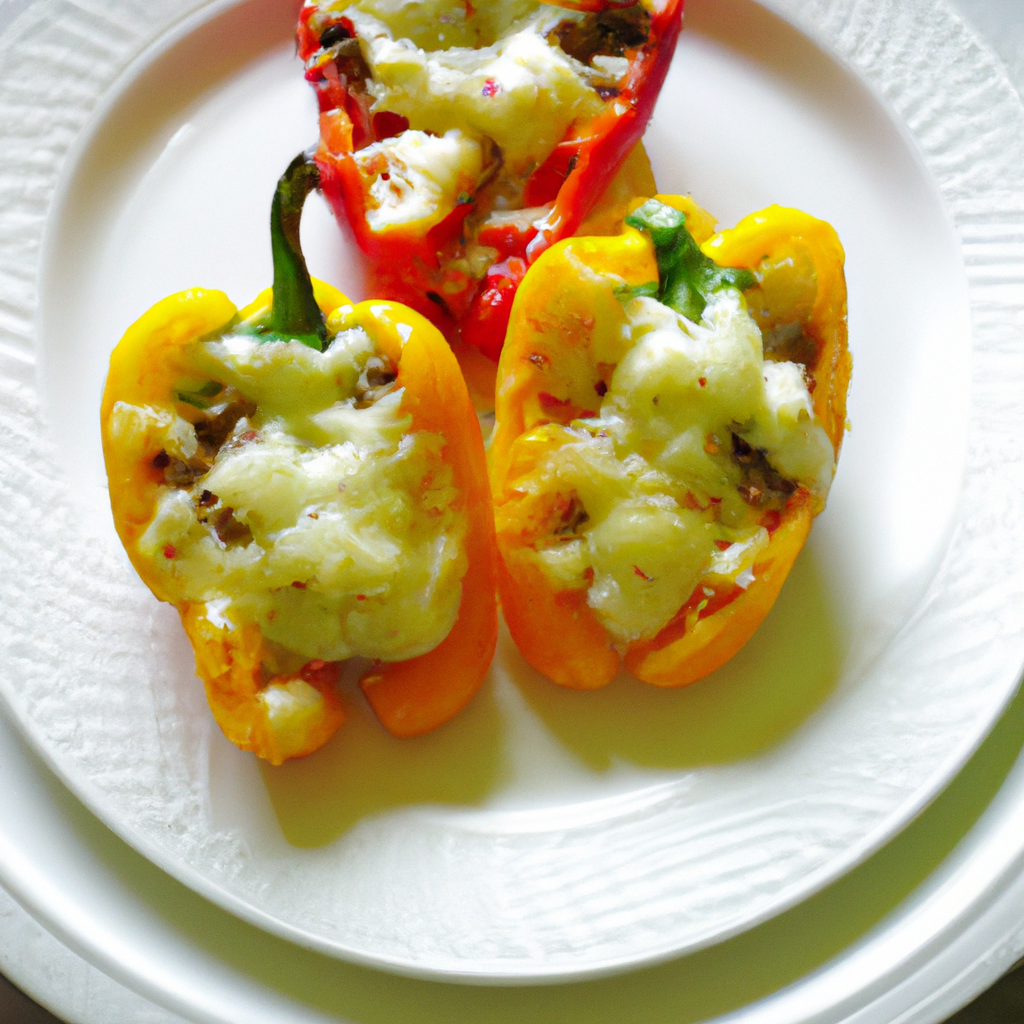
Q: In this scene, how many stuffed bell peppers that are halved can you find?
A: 3